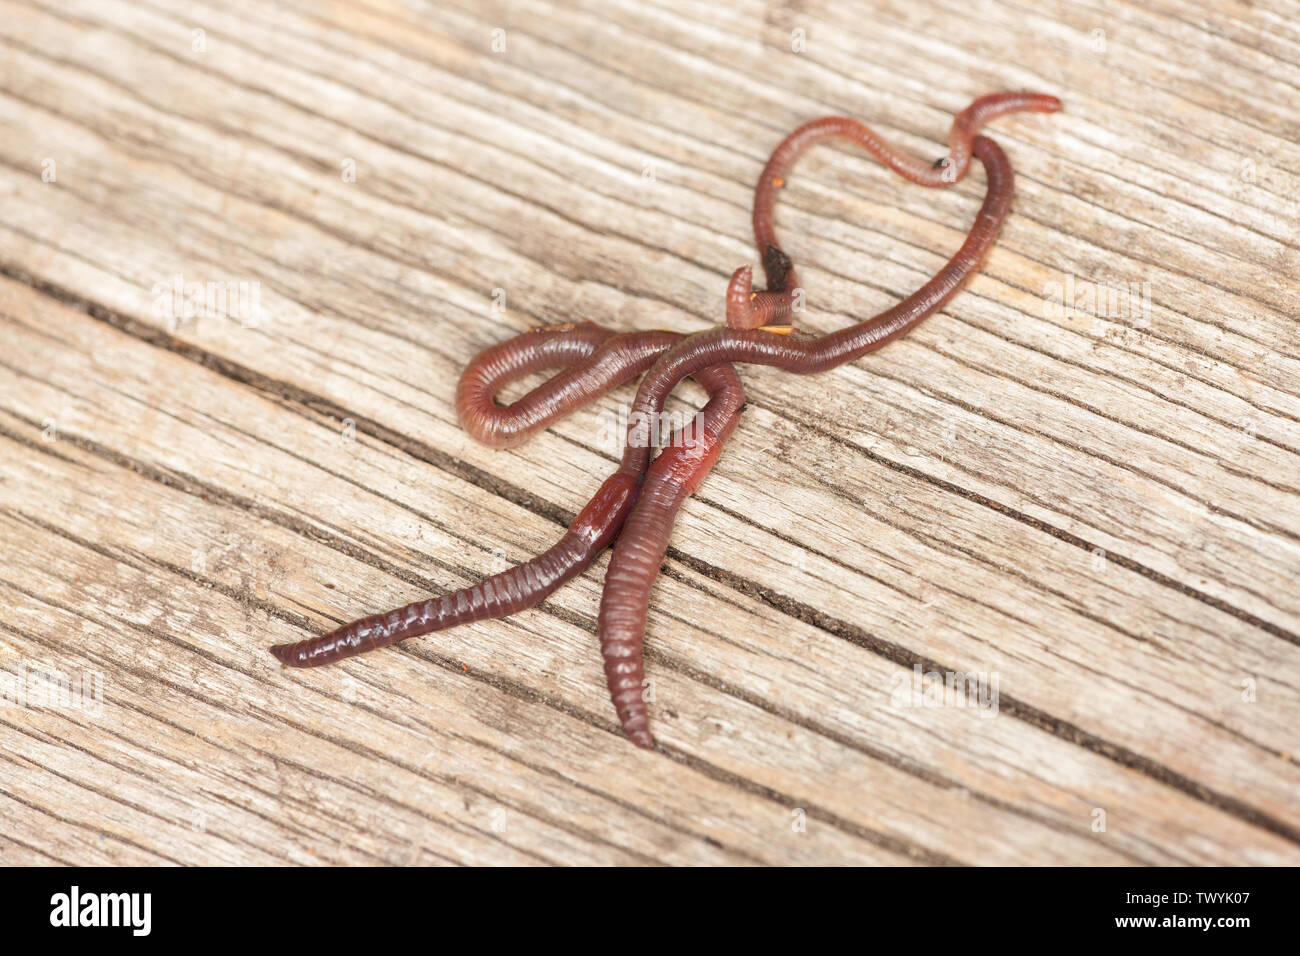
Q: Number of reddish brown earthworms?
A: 3